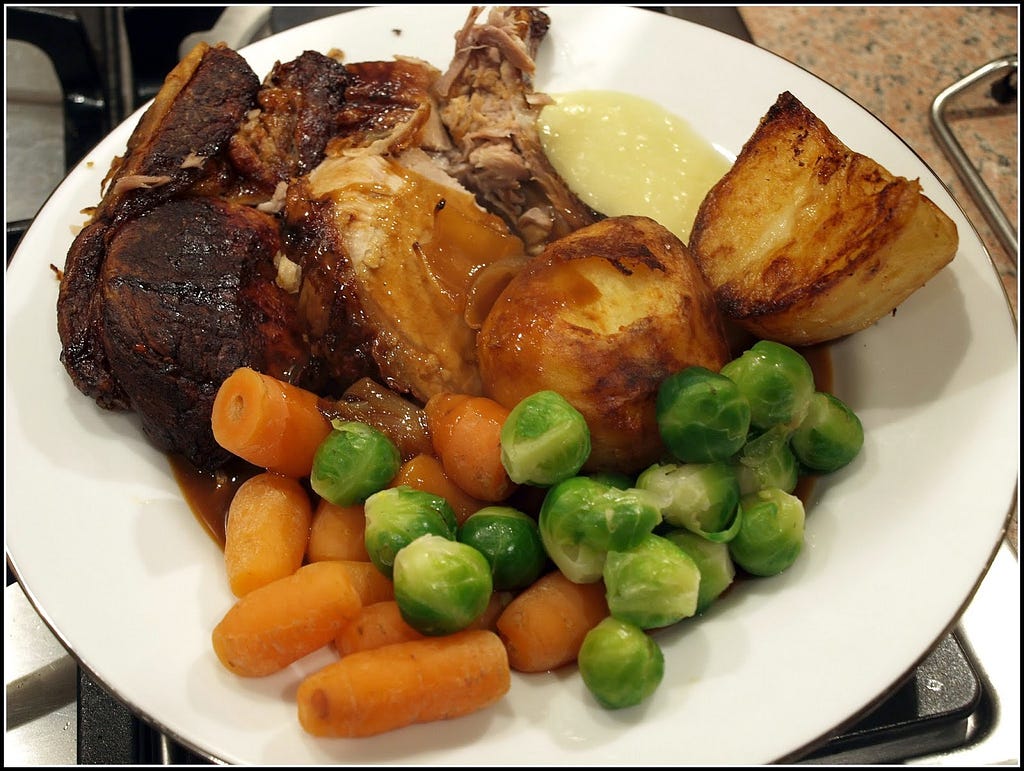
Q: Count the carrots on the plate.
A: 10